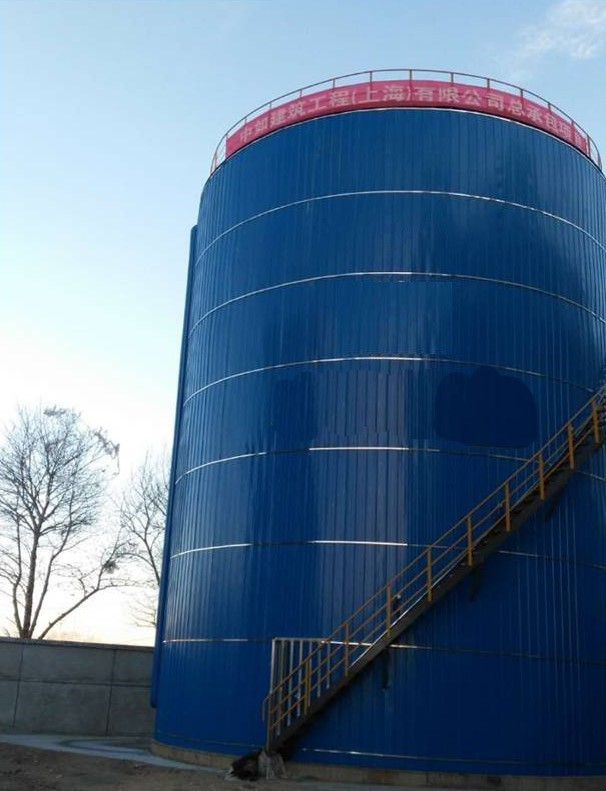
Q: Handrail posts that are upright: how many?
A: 10